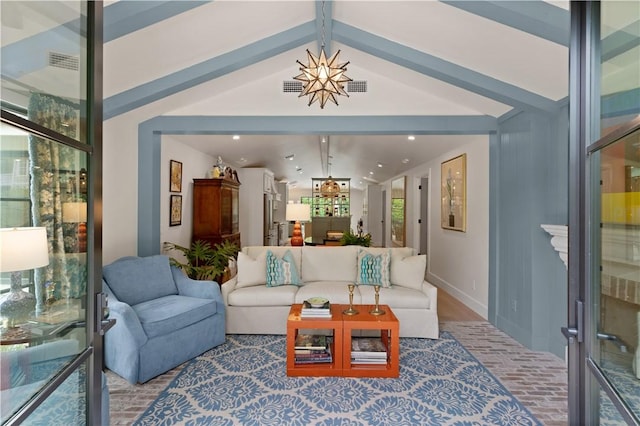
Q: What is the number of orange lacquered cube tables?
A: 2